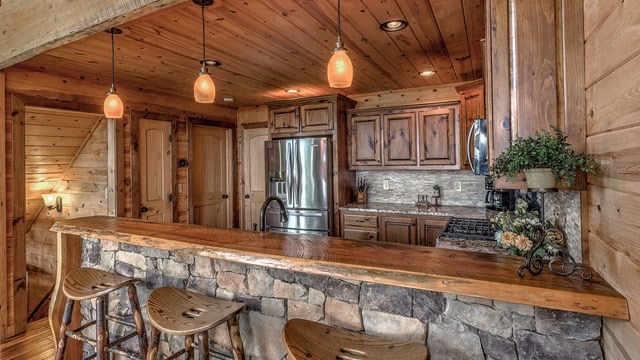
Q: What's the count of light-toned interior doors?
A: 3